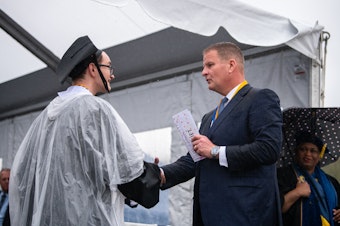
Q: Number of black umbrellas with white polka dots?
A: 1